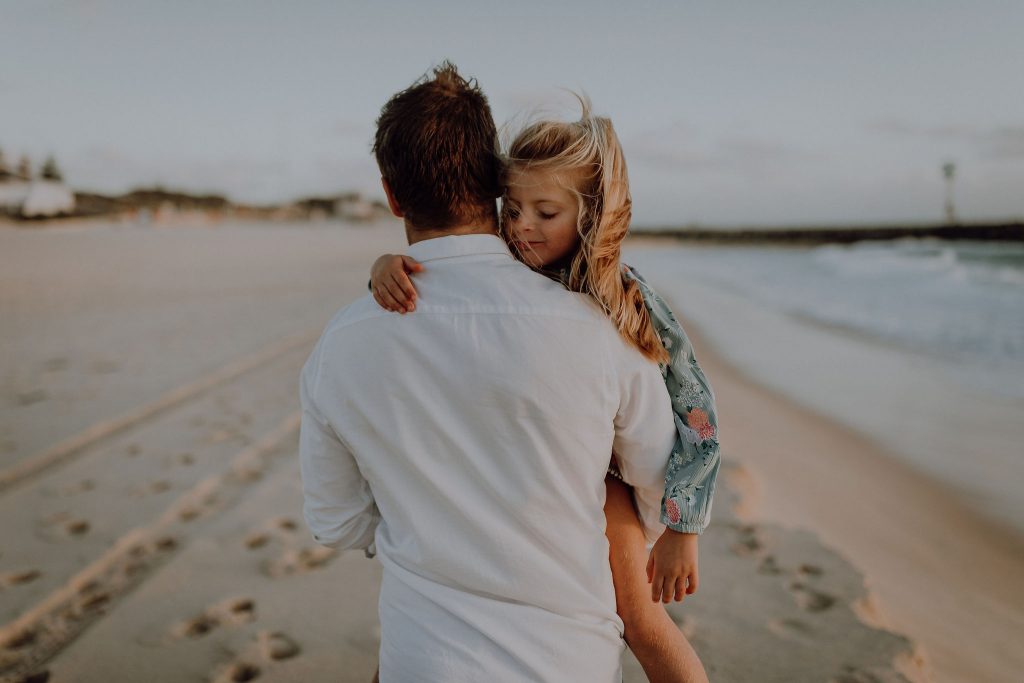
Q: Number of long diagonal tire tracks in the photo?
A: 2